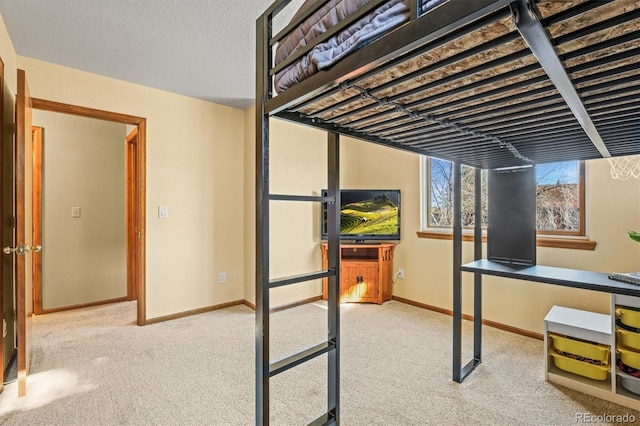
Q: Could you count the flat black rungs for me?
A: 4